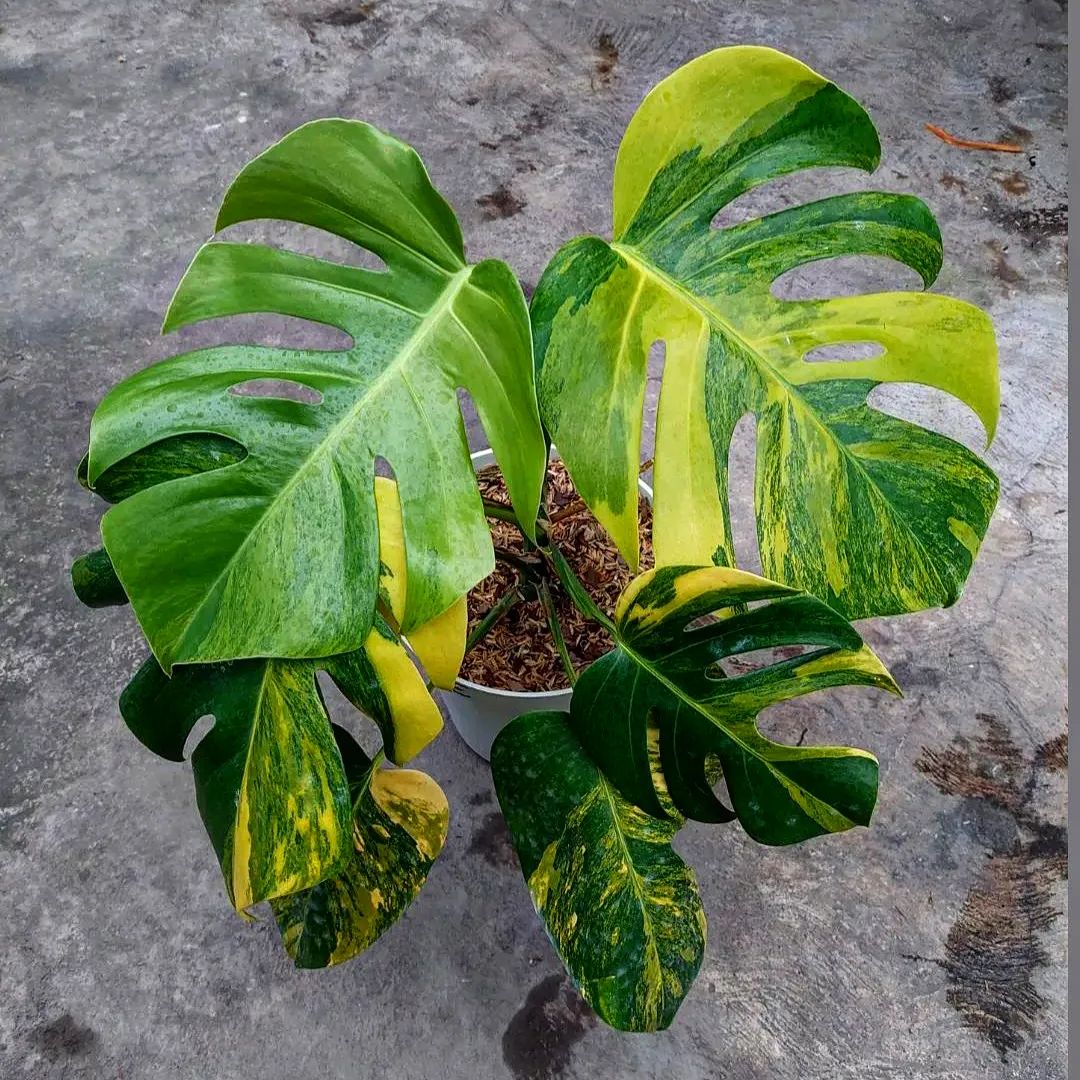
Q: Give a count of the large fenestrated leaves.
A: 2